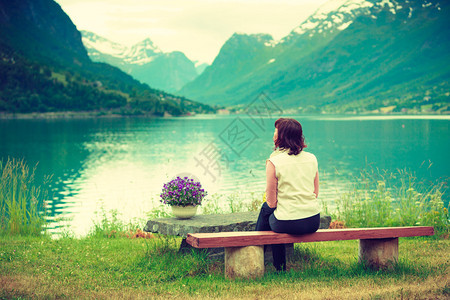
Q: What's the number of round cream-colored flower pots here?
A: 1